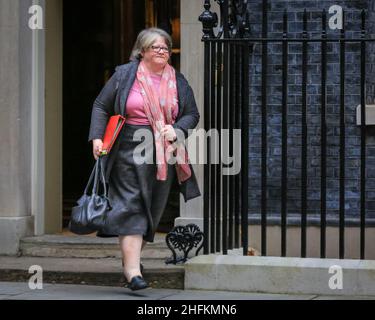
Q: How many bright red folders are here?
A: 1